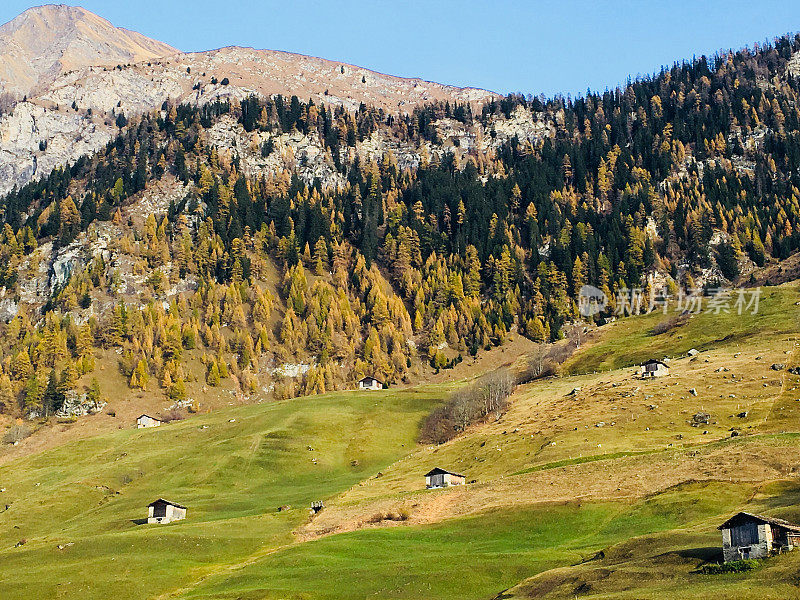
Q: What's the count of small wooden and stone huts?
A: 6